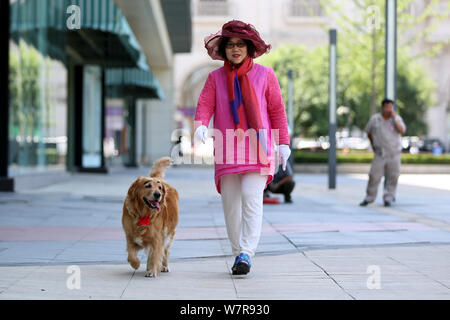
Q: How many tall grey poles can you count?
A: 3